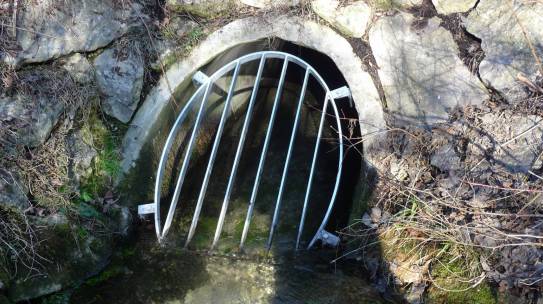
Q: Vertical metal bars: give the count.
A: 6